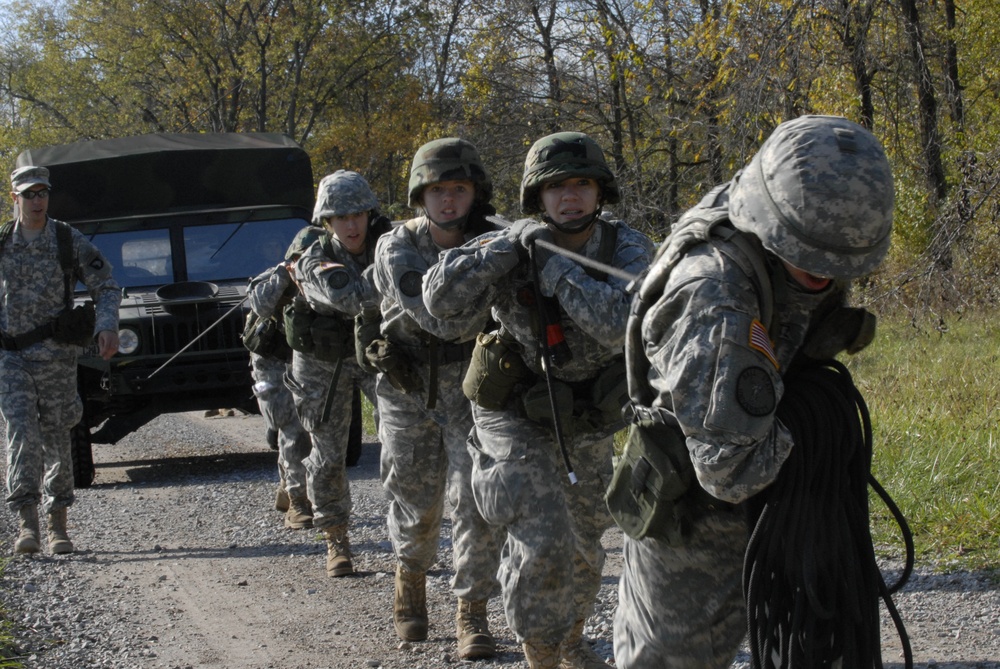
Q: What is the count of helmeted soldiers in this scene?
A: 5